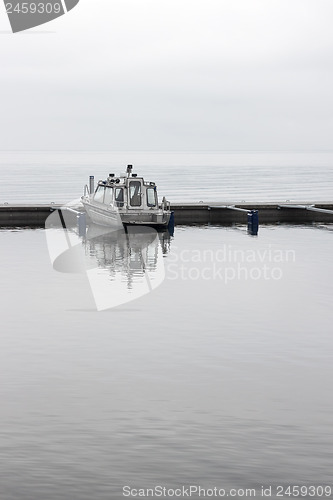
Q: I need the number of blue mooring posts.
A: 3